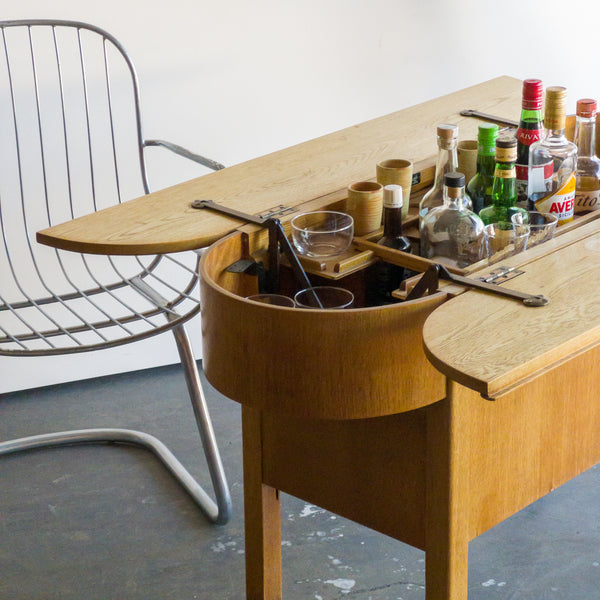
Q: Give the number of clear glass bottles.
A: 4